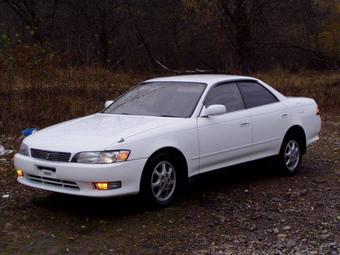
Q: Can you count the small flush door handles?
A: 2